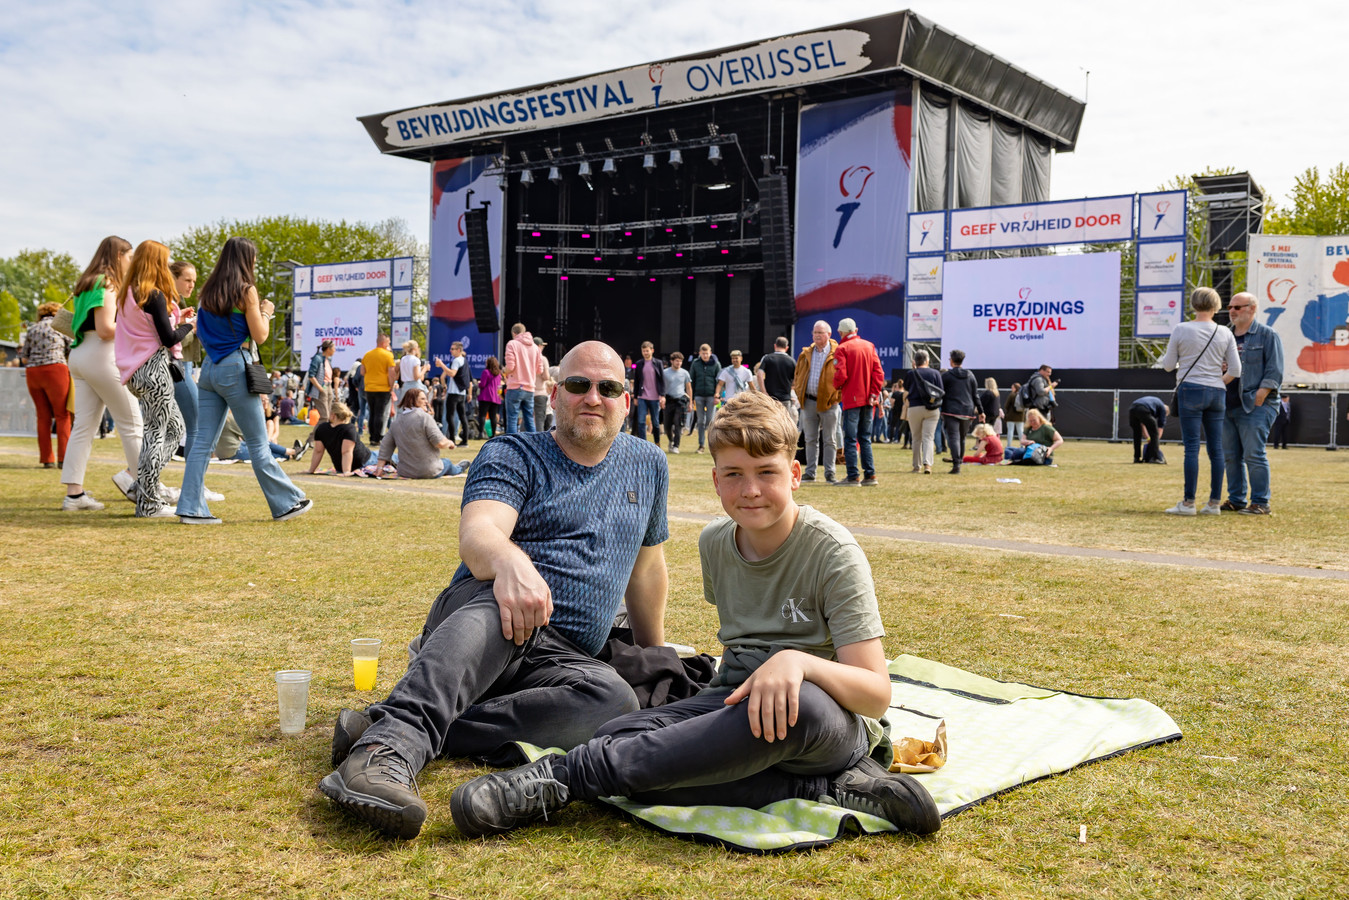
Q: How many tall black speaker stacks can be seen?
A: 2